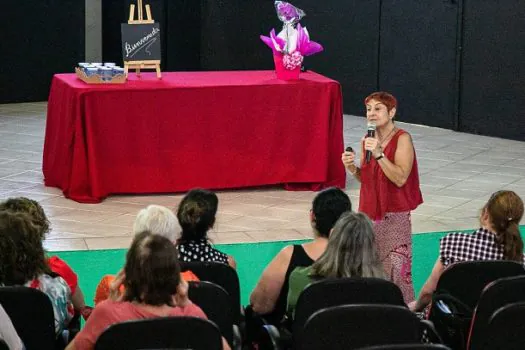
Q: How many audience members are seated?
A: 8